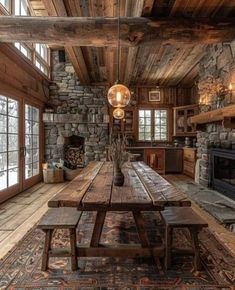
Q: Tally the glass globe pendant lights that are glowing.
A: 2